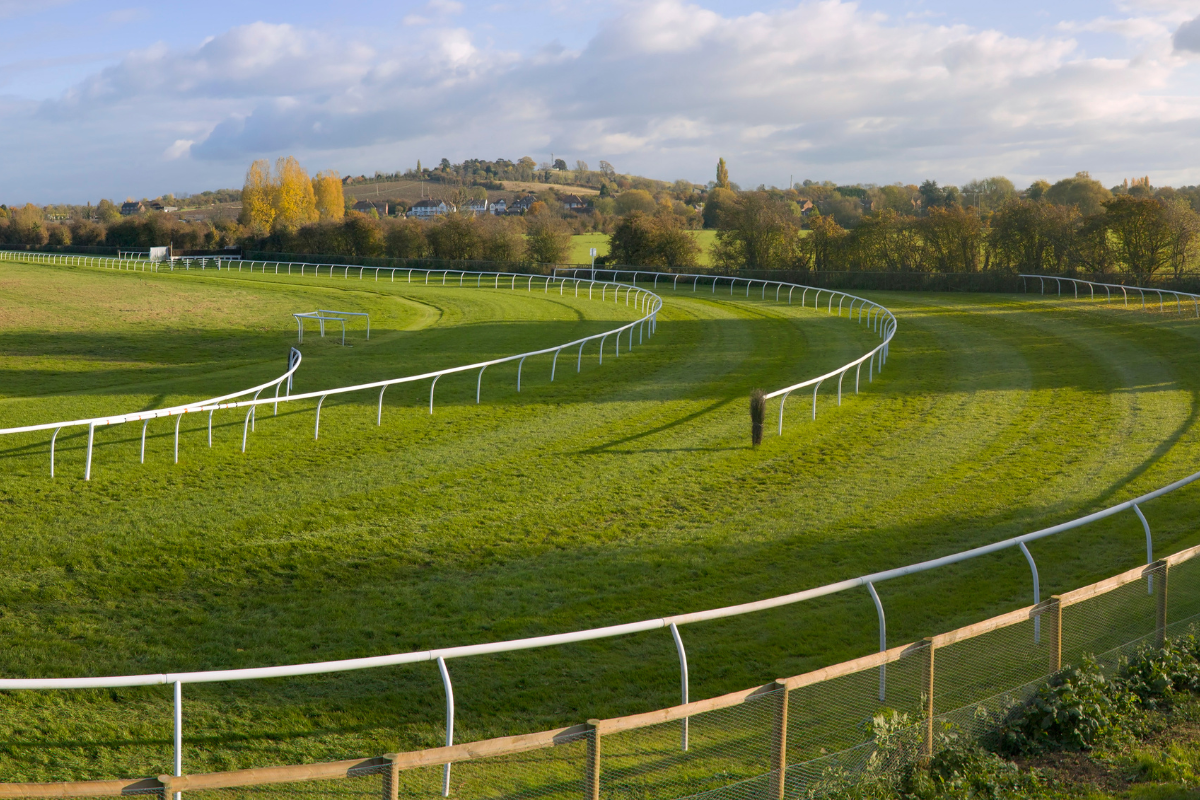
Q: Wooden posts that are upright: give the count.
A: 7